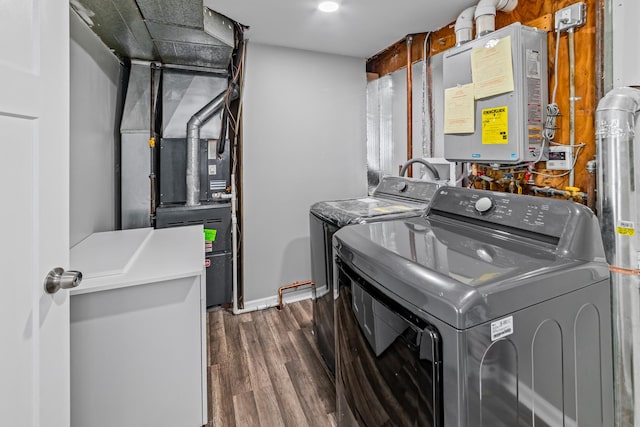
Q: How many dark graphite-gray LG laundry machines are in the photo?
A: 2